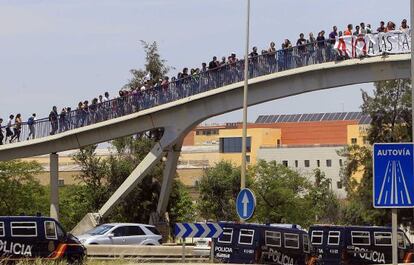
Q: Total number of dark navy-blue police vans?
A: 3